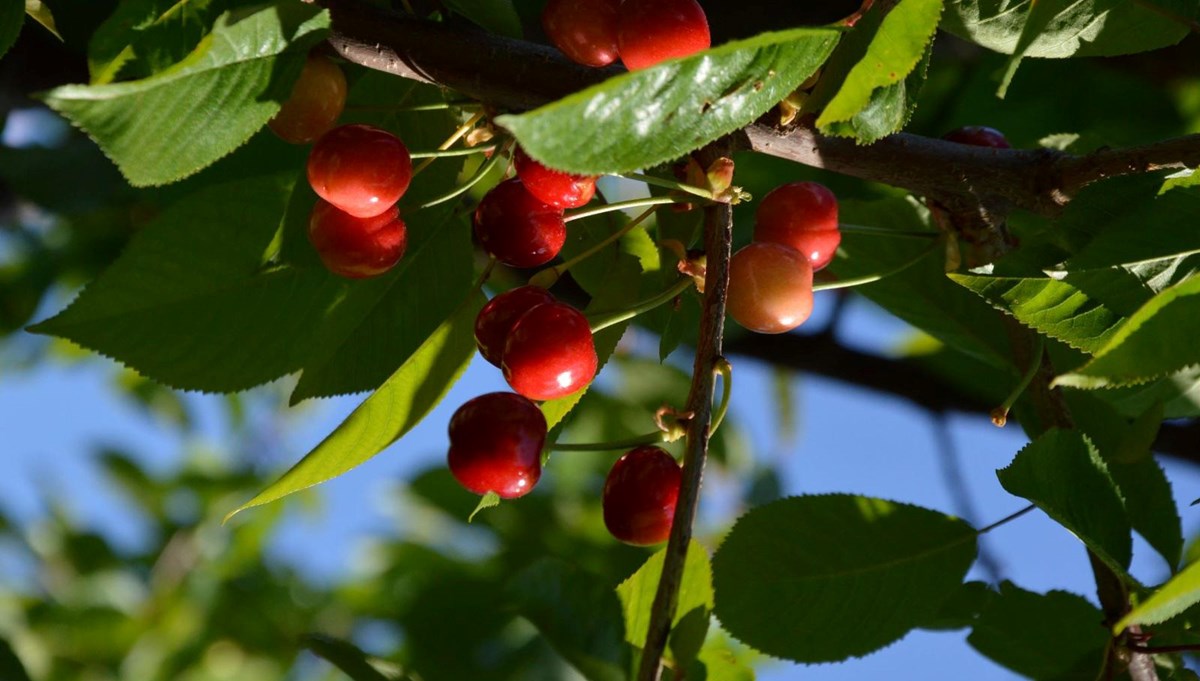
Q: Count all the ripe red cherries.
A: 12